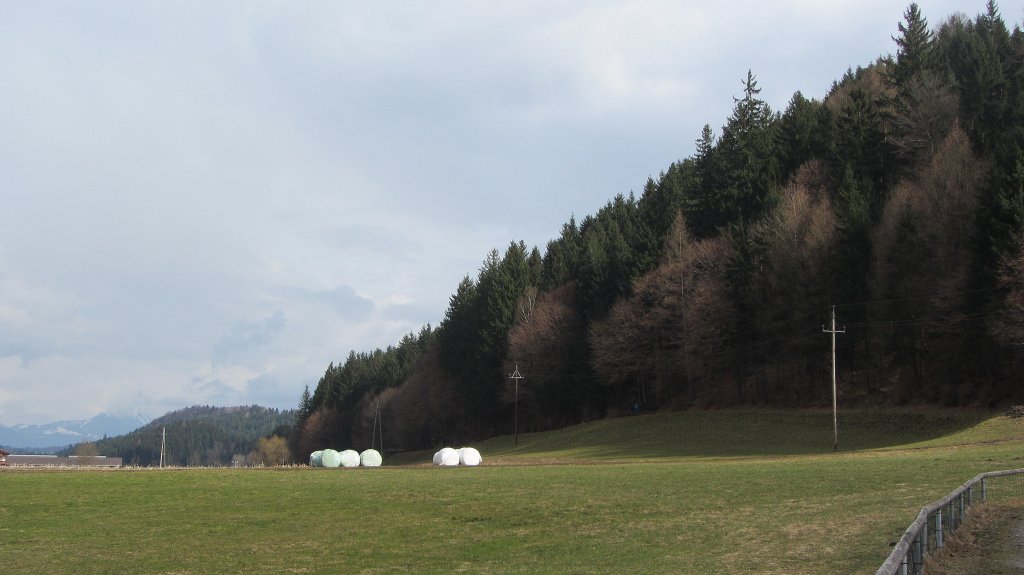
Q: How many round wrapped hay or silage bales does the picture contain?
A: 6